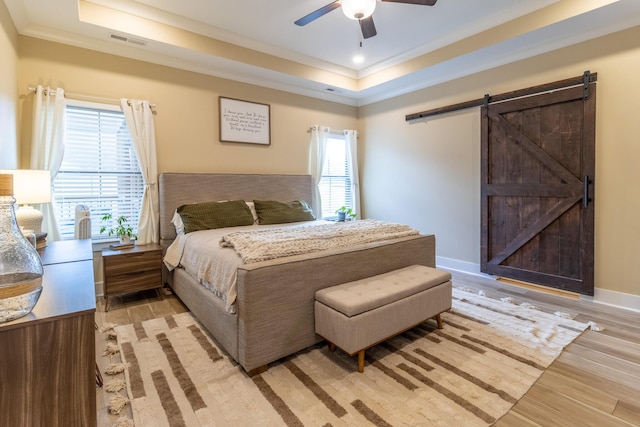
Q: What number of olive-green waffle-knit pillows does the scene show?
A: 2